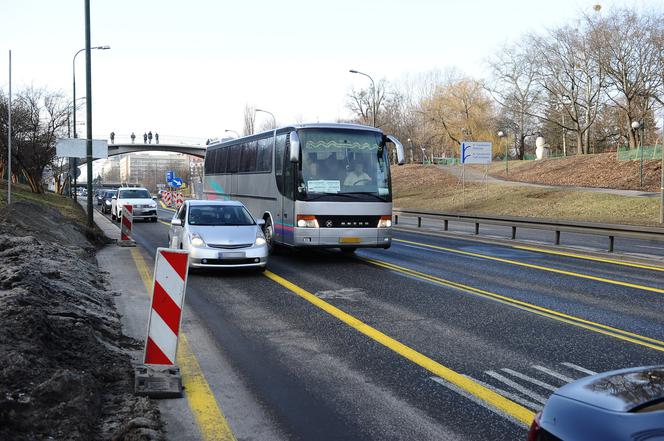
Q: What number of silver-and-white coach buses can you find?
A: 1